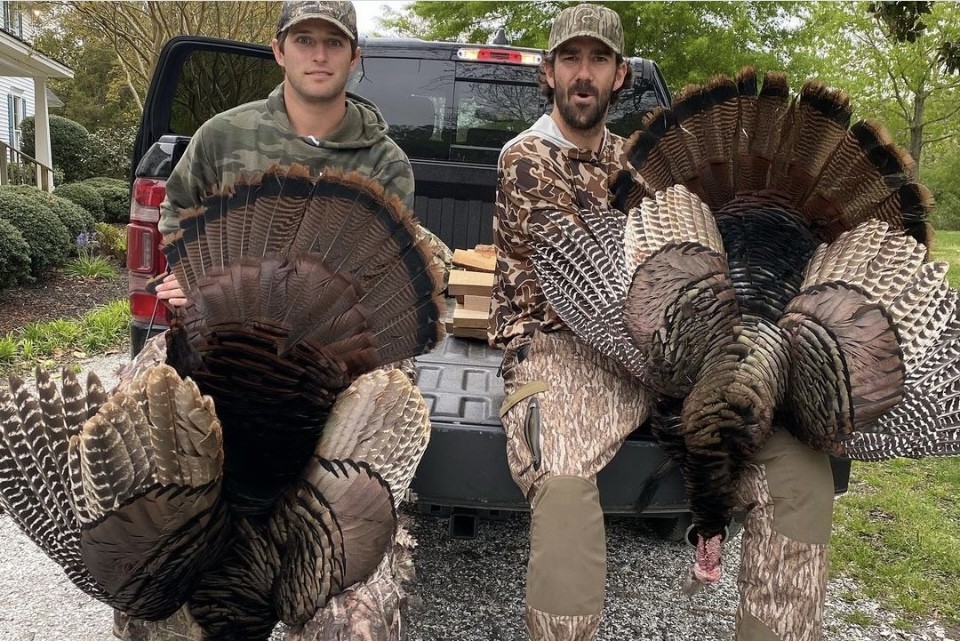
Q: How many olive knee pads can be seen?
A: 2